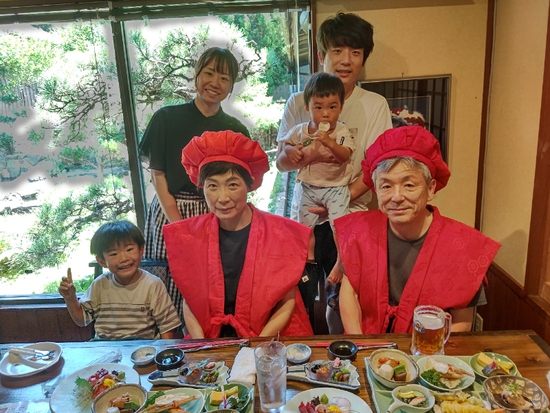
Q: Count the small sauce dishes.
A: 4